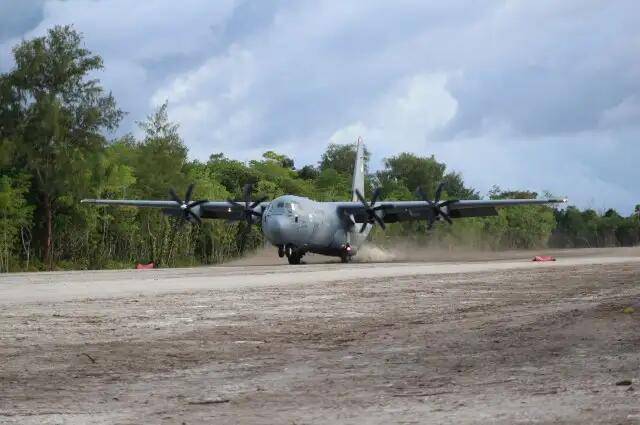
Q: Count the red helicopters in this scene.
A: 0